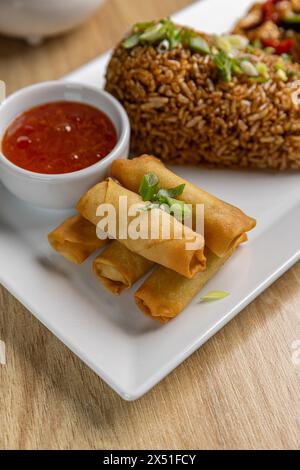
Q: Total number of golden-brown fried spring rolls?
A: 5